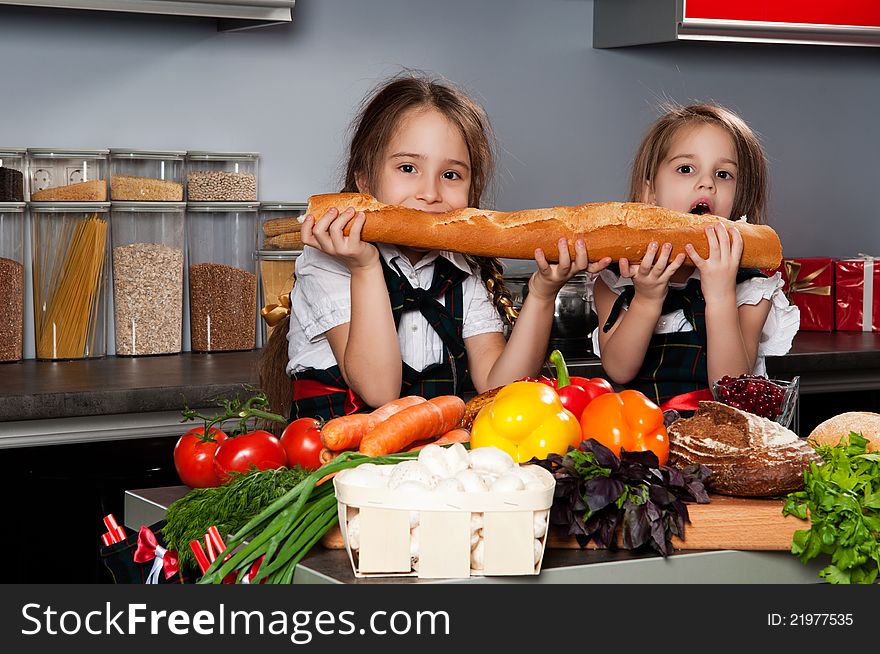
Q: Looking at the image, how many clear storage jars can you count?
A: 10